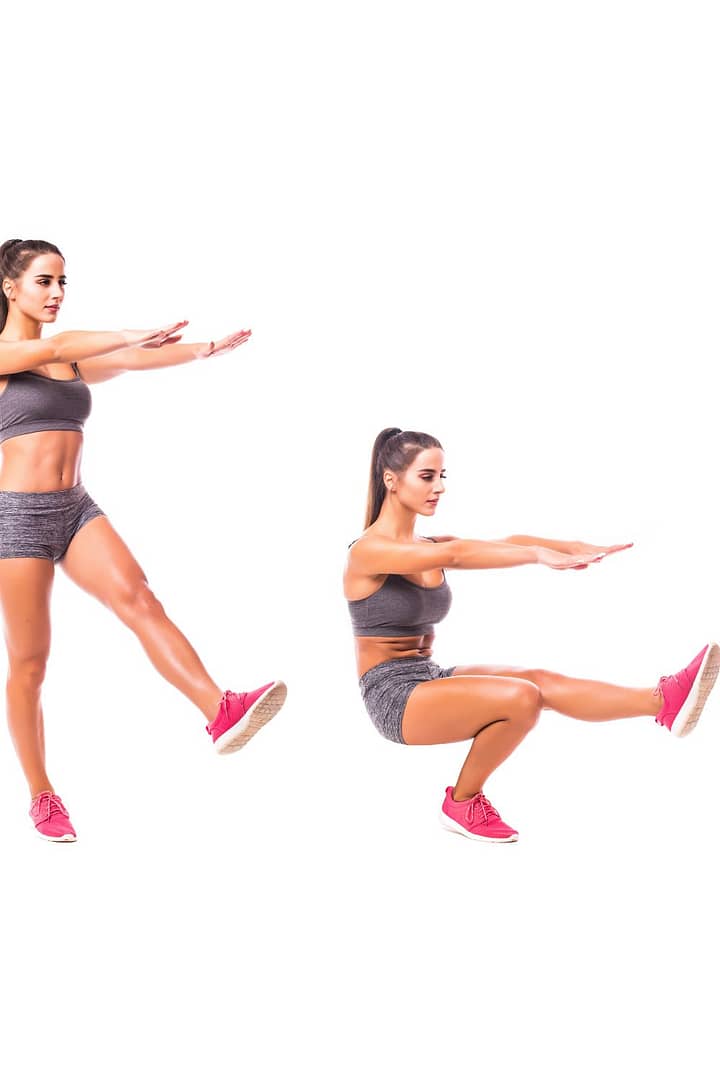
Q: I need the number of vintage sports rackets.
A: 0